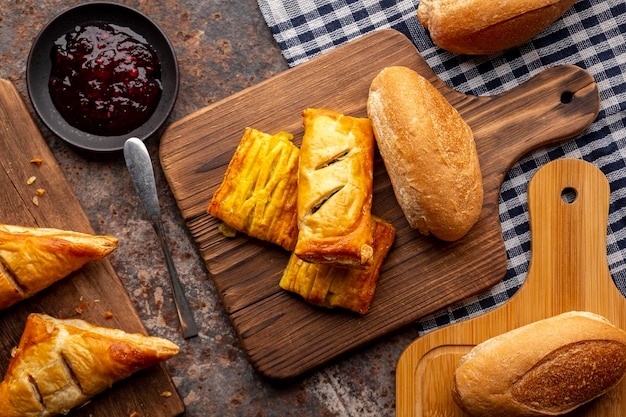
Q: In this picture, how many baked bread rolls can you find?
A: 3